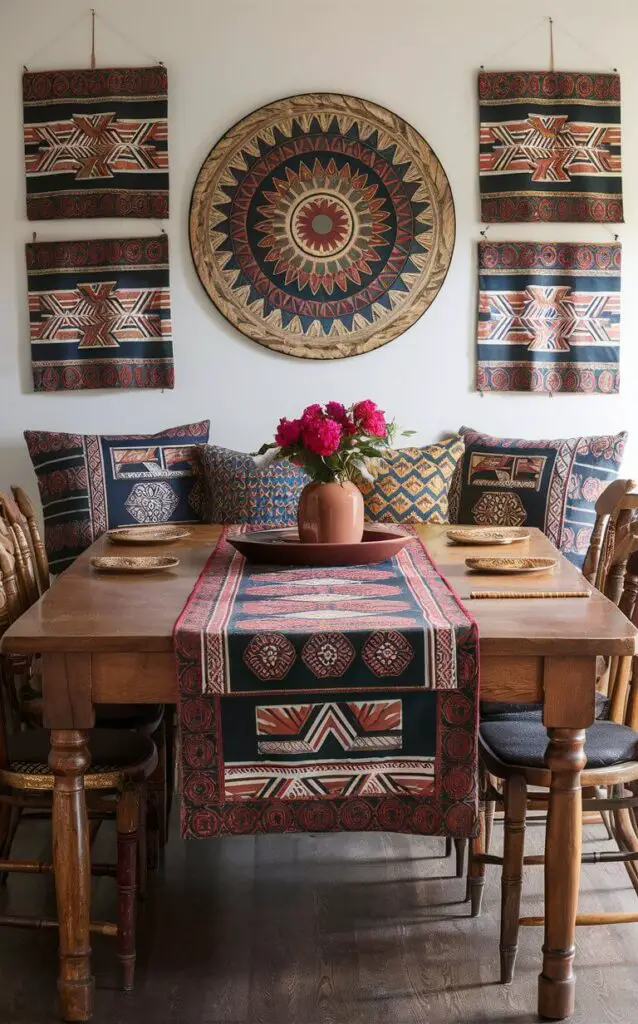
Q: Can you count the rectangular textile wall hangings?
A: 4